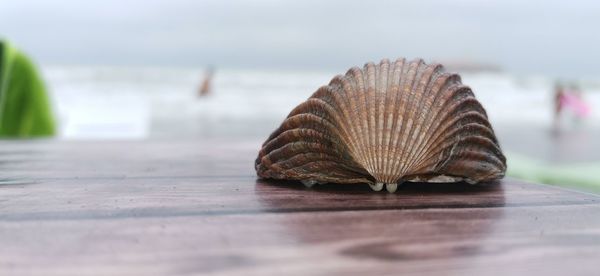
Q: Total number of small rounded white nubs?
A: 2